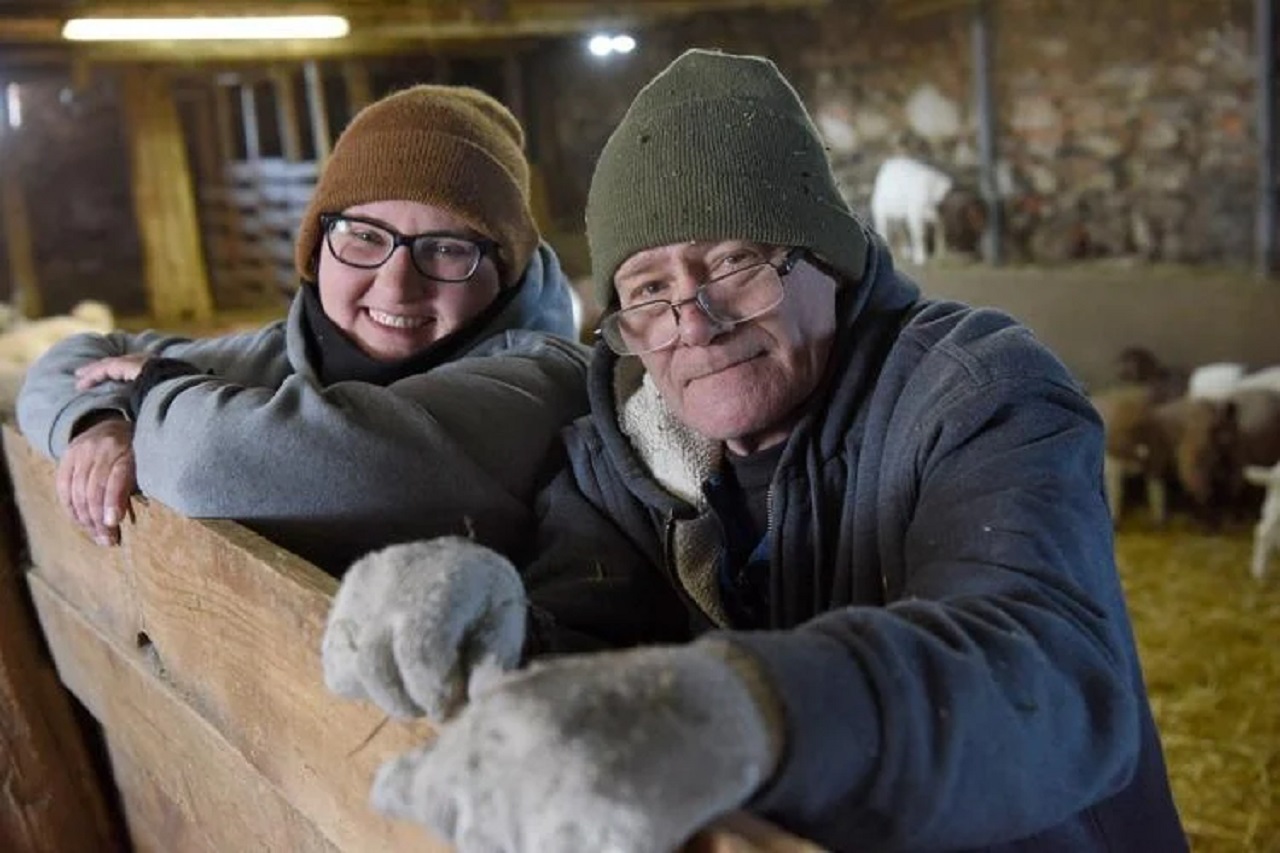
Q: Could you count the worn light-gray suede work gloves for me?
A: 2